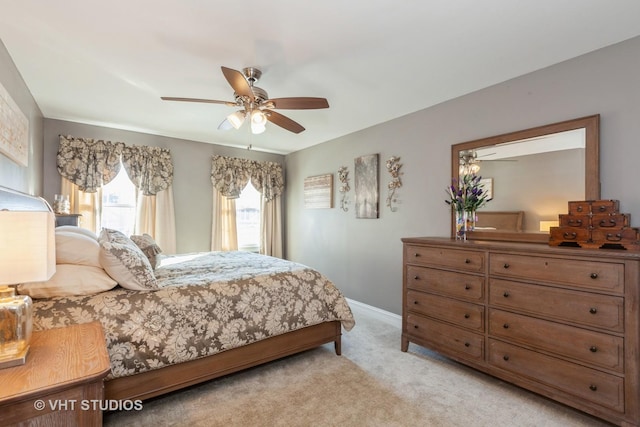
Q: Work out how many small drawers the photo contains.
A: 6